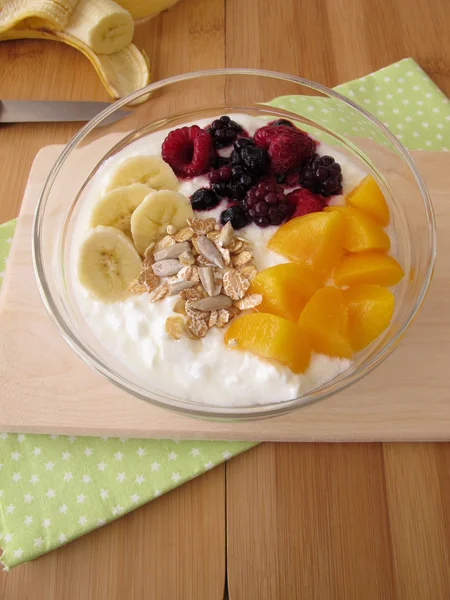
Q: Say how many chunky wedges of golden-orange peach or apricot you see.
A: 8